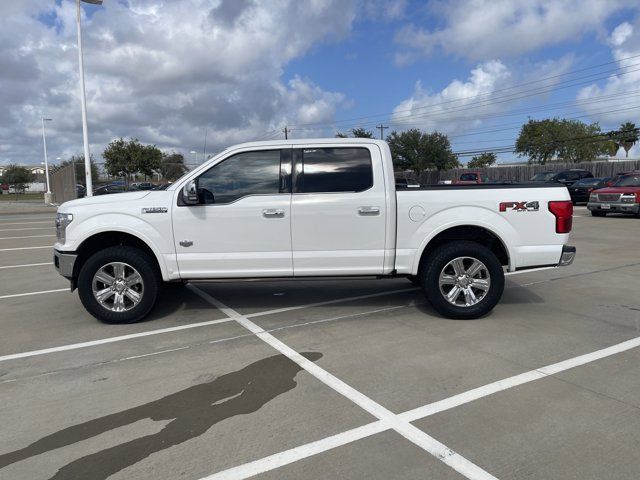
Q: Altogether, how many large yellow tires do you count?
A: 0